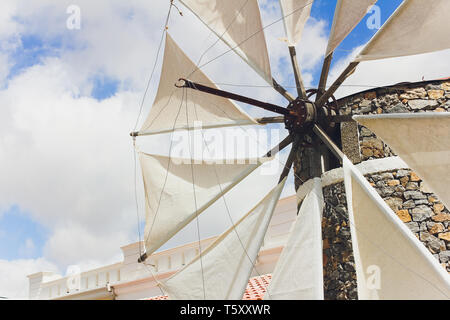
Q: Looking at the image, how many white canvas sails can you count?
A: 10